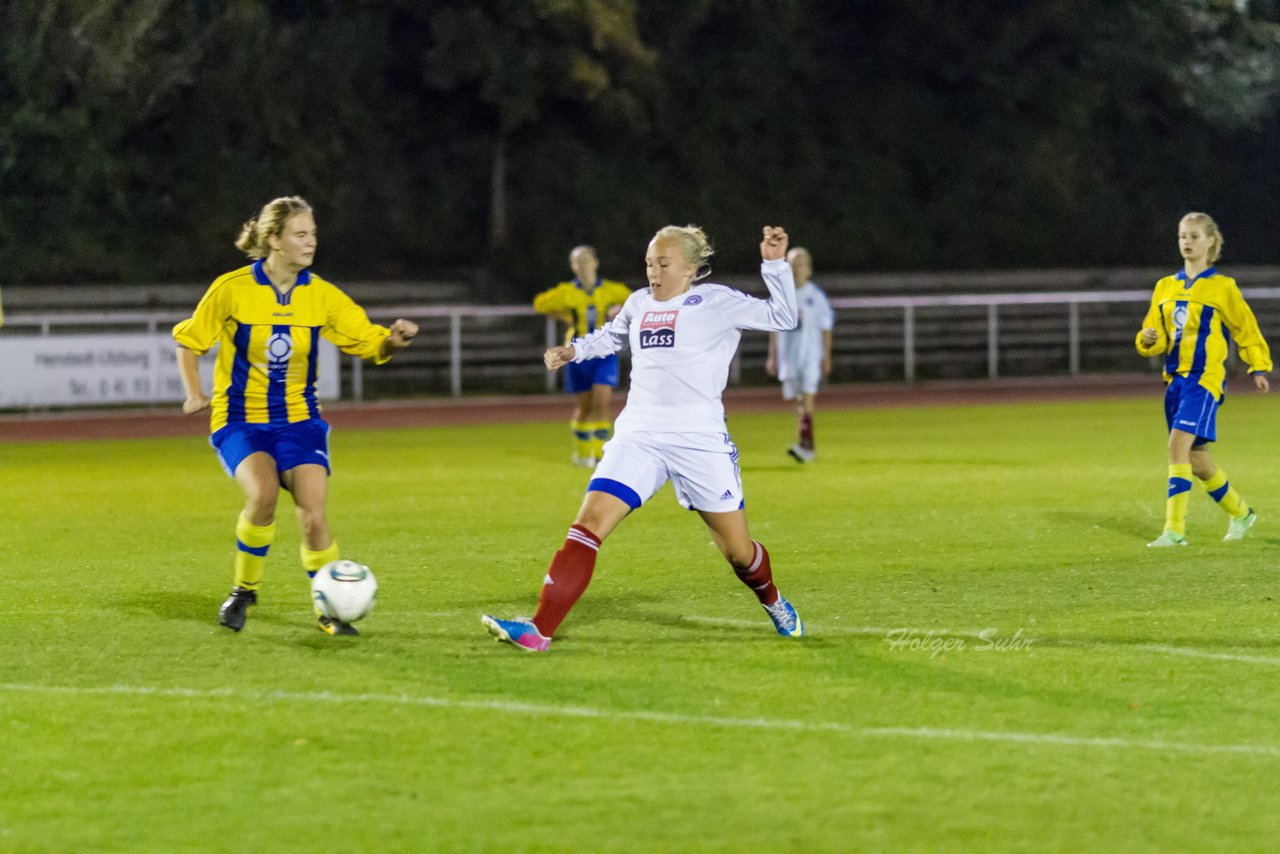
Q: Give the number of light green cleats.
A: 2